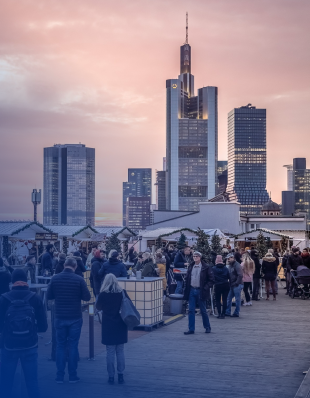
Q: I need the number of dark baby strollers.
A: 1